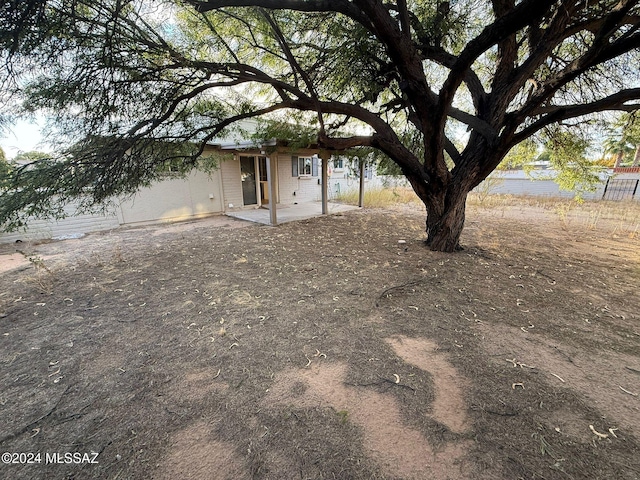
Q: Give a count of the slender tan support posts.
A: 3